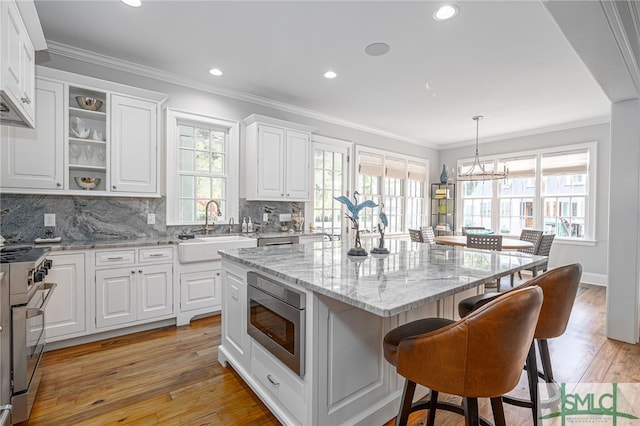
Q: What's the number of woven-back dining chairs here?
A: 6